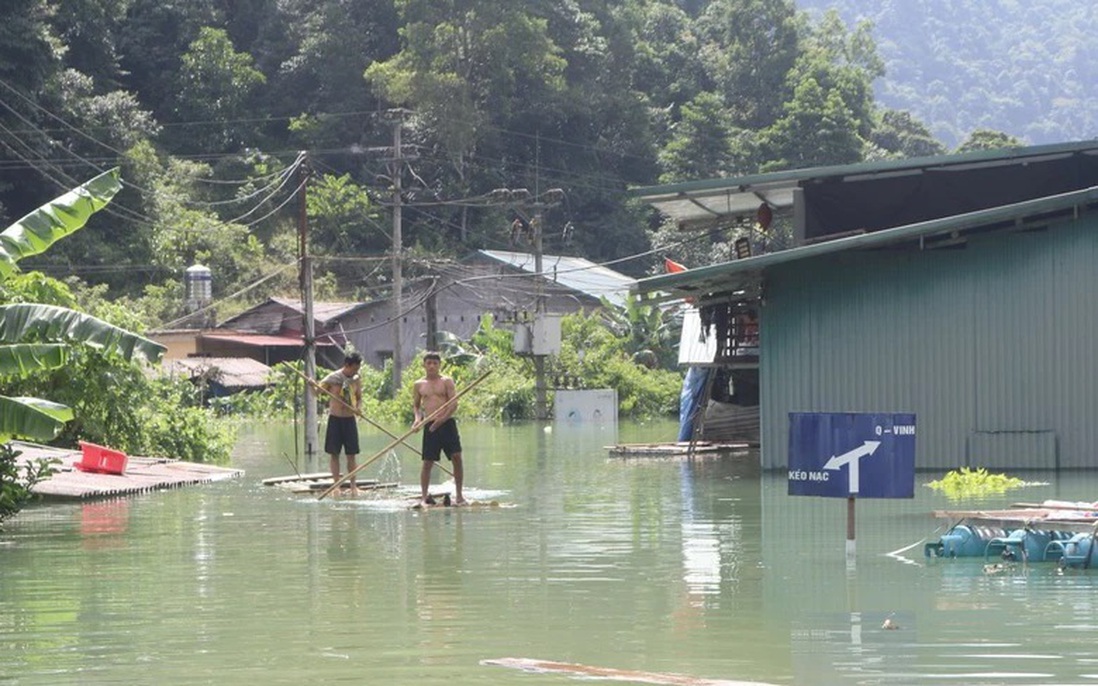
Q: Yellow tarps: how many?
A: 0